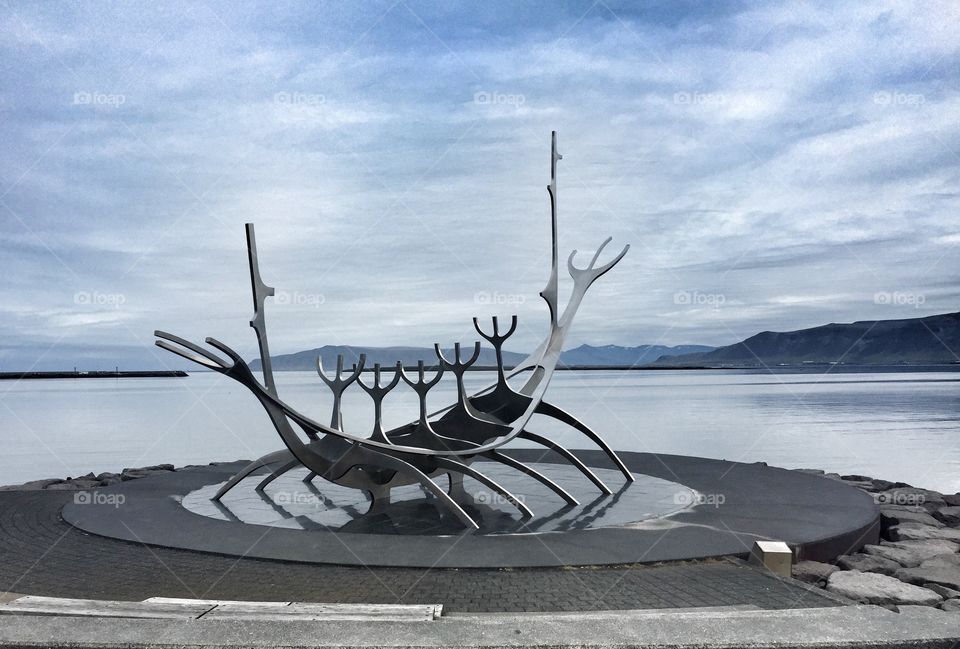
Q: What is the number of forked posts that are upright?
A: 5